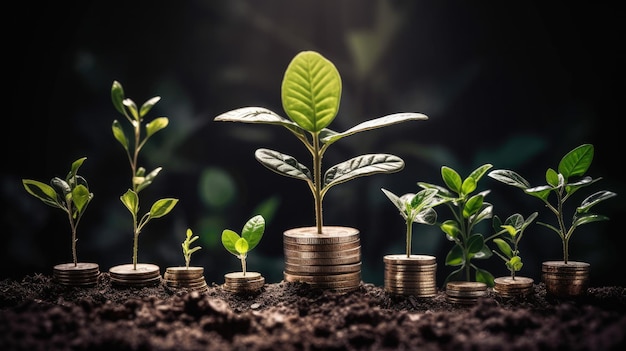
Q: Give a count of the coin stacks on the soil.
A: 9